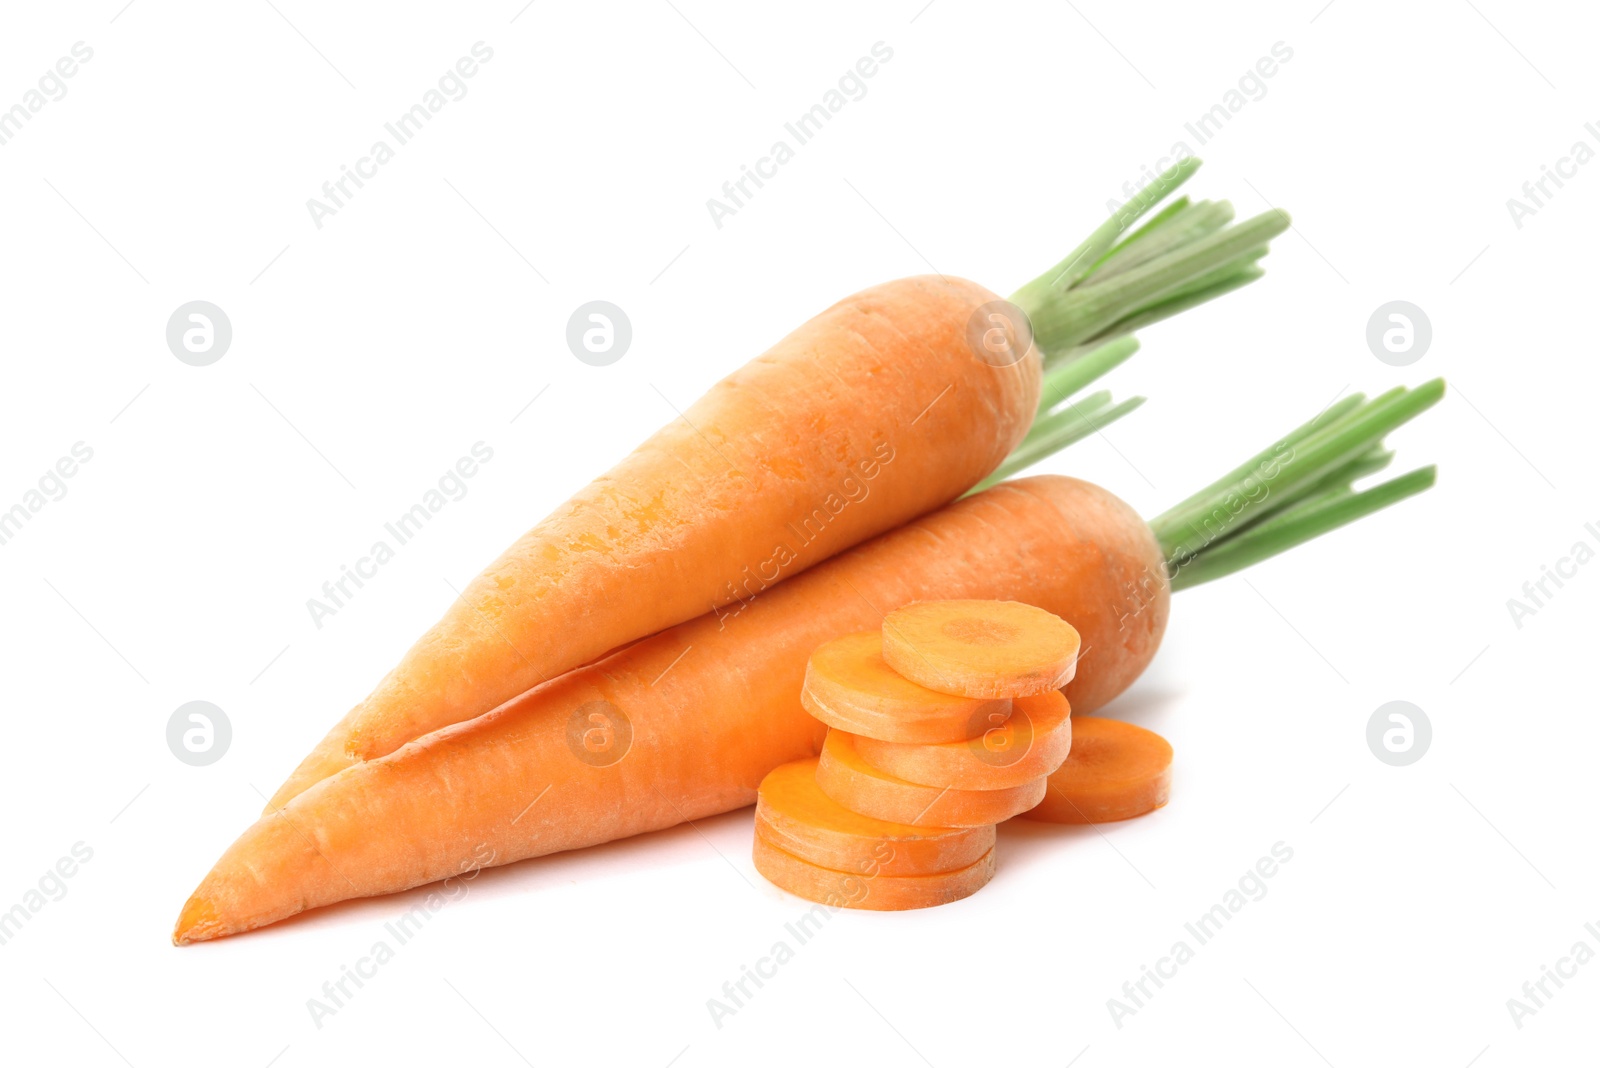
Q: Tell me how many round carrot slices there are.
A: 7